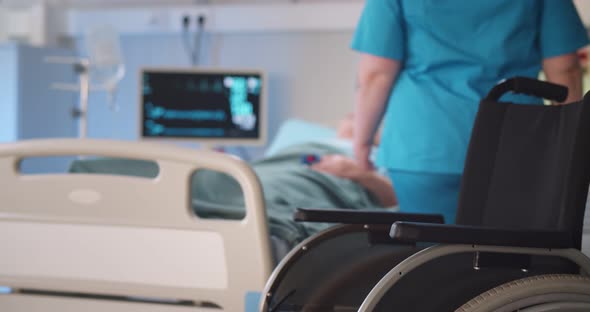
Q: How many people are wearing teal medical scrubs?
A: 1